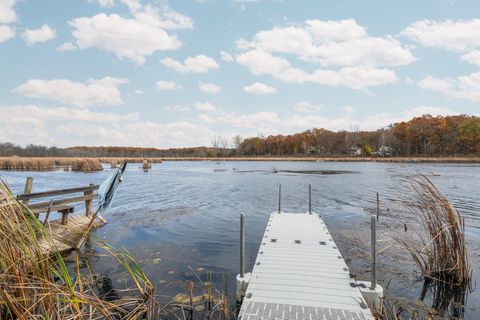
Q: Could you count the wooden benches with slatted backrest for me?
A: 1